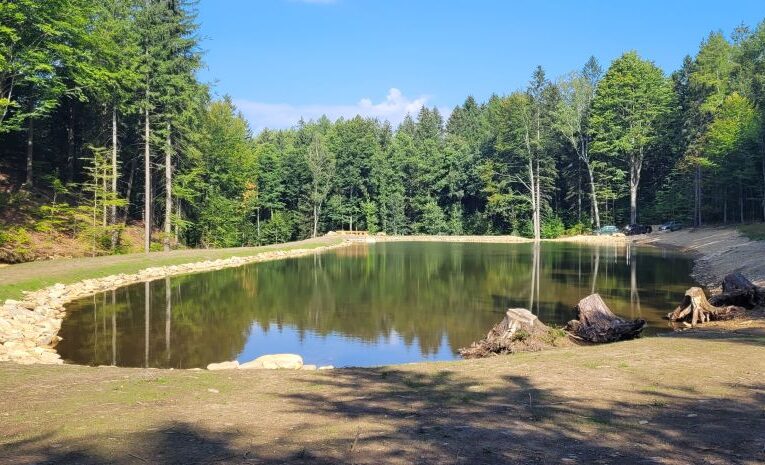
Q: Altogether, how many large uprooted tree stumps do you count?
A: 4